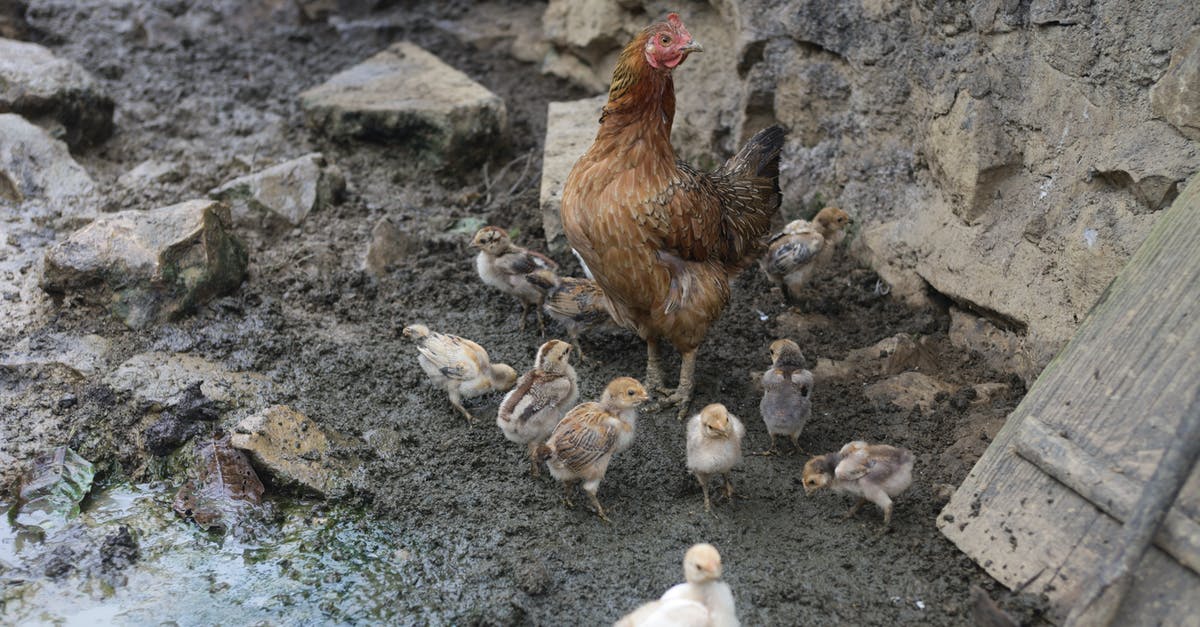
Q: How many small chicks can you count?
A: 10